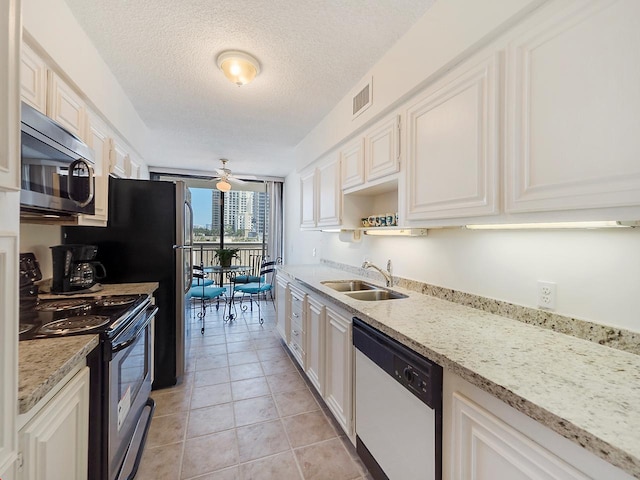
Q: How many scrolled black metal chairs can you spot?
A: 4